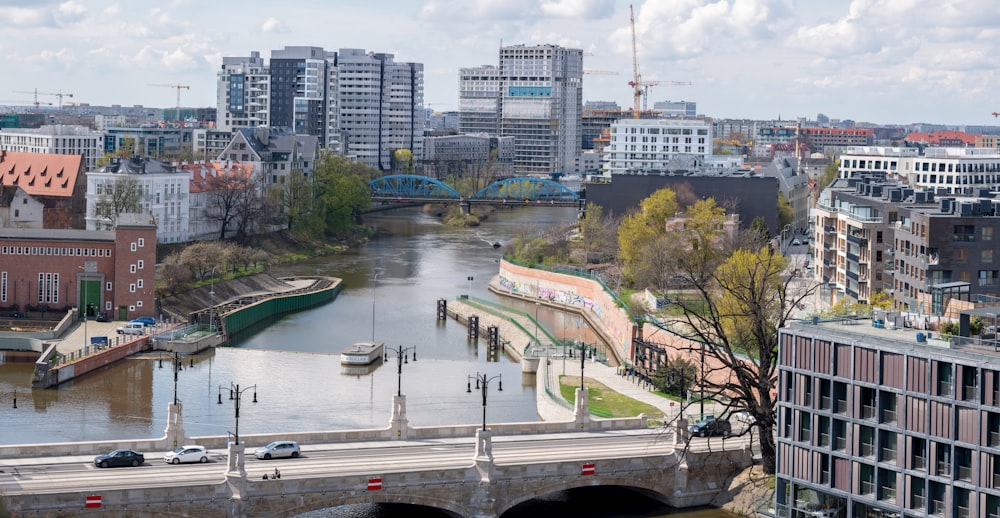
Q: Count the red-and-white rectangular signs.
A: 3